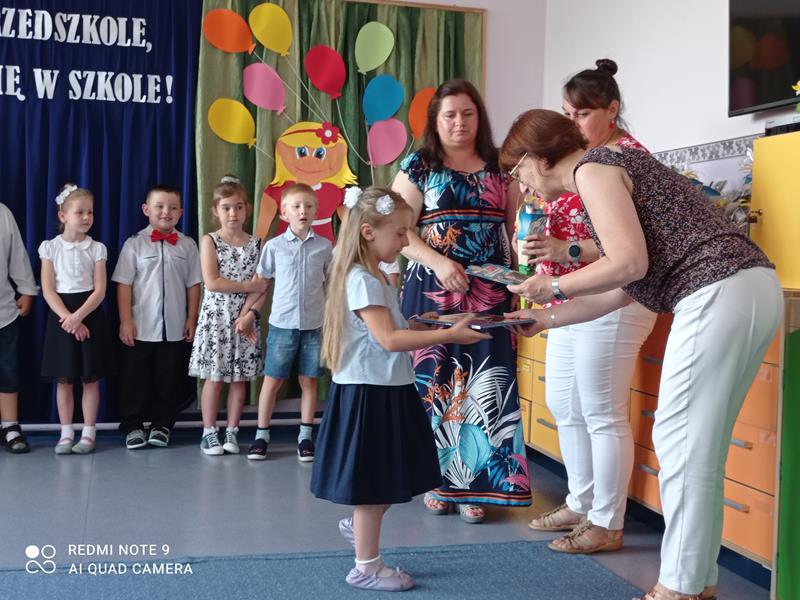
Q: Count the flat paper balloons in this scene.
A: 9